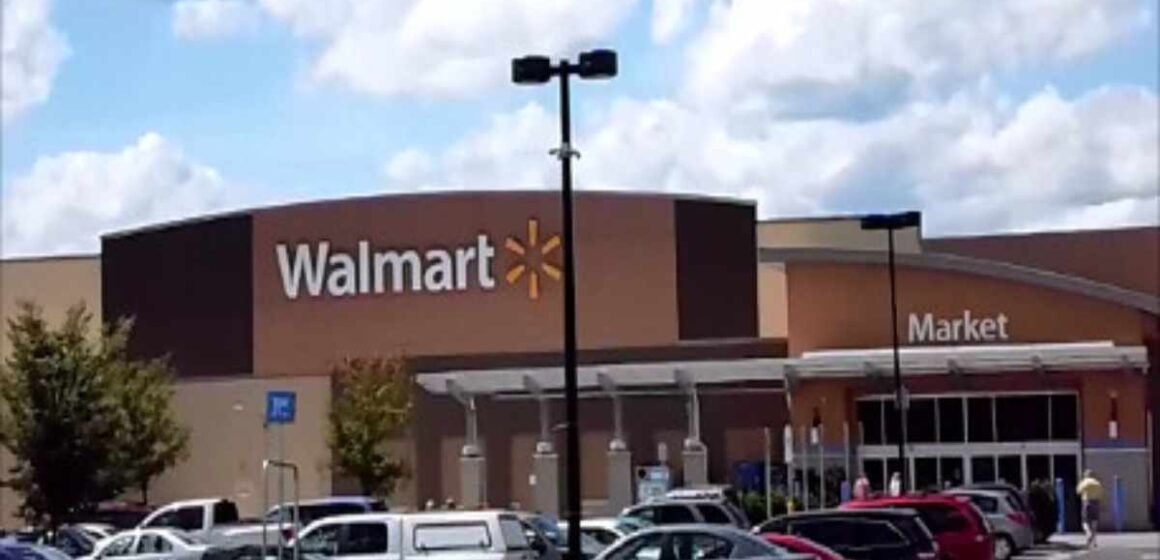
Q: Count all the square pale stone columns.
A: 4